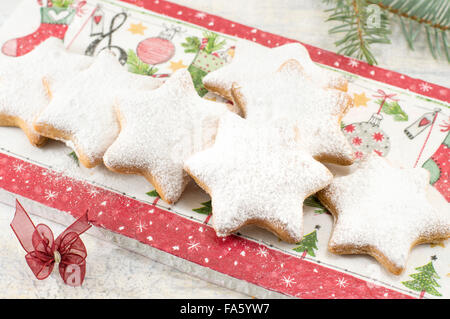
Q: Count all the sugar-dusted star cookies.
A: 7